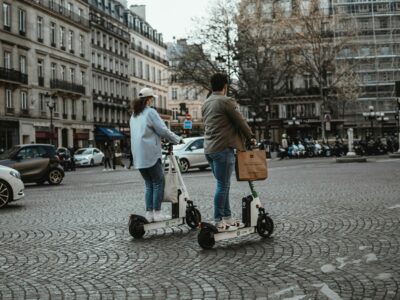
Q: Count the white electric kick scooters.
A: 2